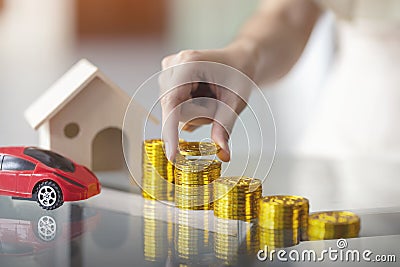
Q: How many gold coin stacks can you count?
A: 5